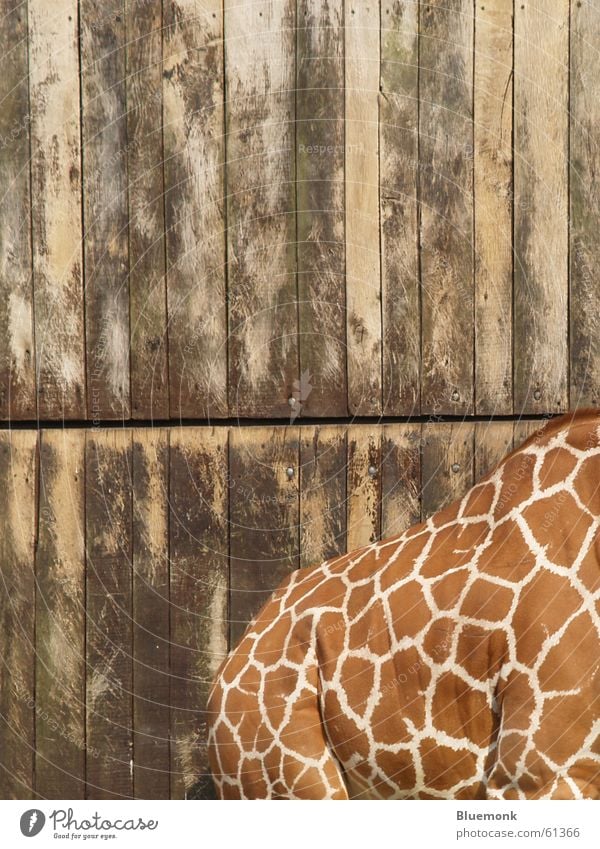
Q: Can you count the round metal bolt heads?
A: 7